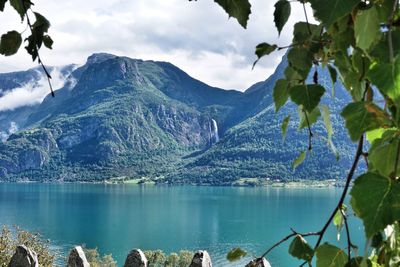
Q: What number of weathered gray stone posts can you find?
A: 5